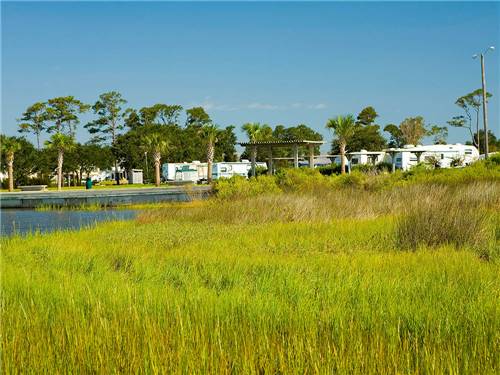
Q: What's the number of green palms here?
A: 6